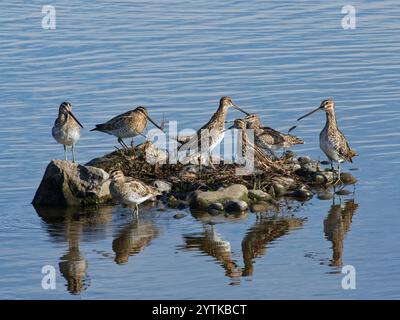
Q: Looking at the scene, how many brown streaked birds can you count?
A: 7